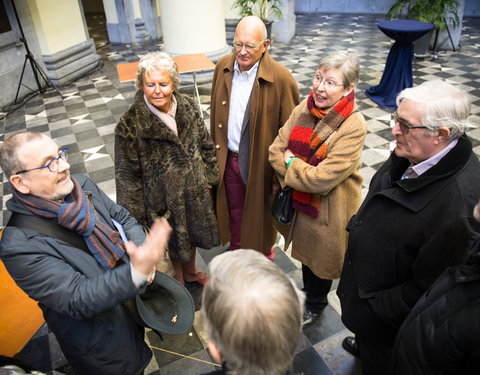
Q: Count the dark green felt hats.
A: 1